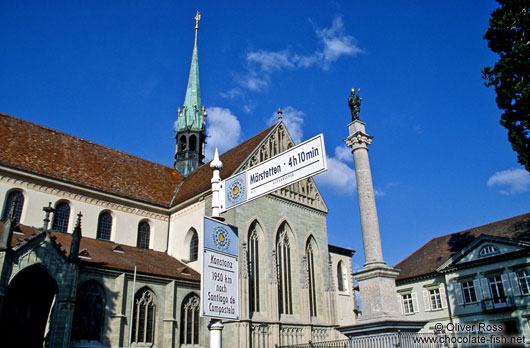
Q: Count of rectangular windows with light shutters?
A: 5